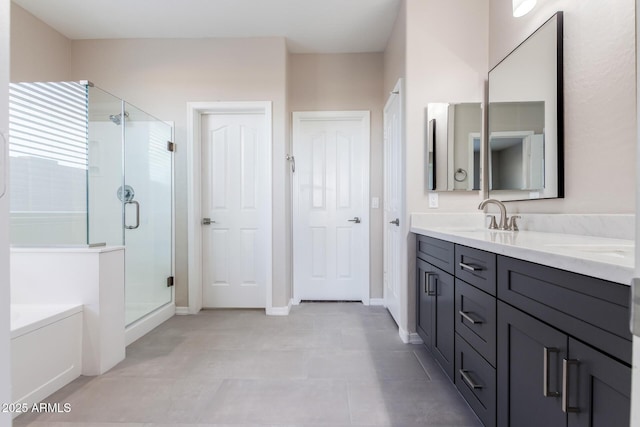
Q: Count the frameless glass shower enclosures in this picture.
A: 1